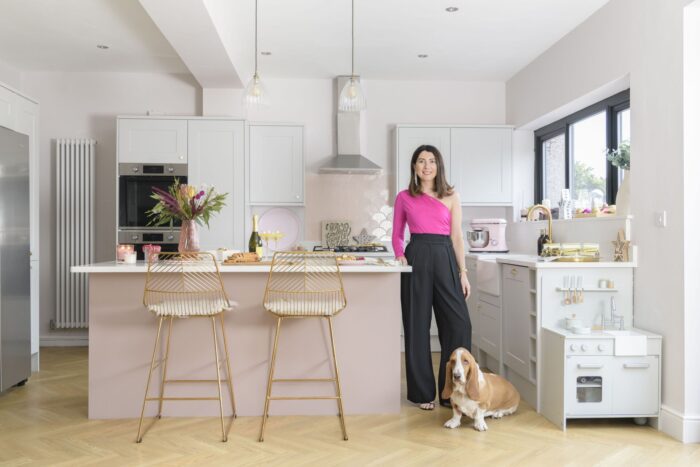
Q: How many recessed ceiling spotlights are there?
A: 4